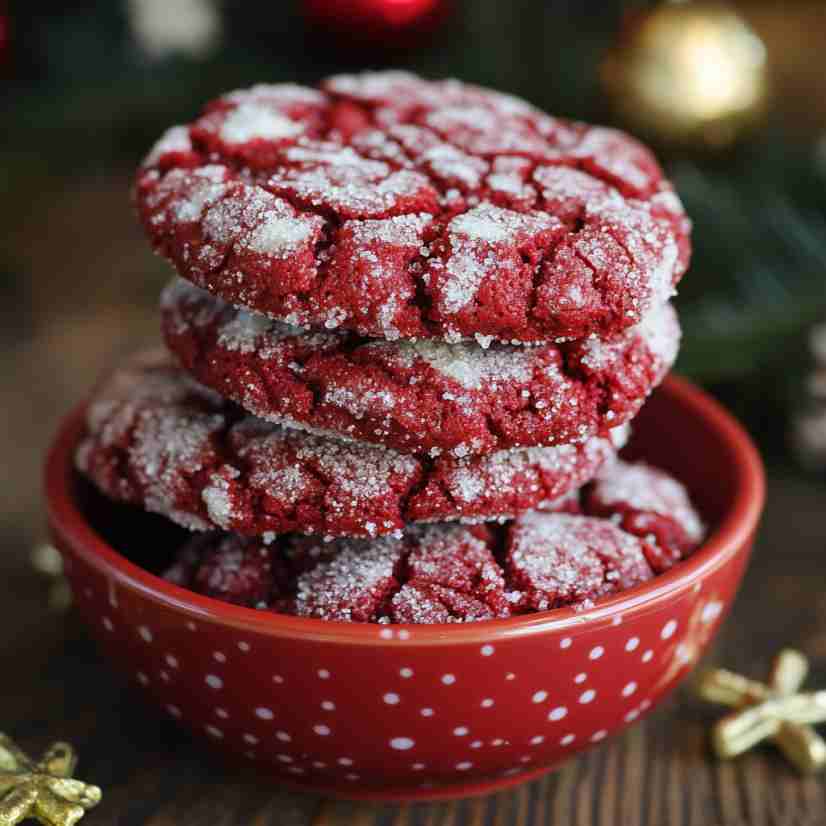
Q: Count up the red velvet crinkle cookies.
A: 4